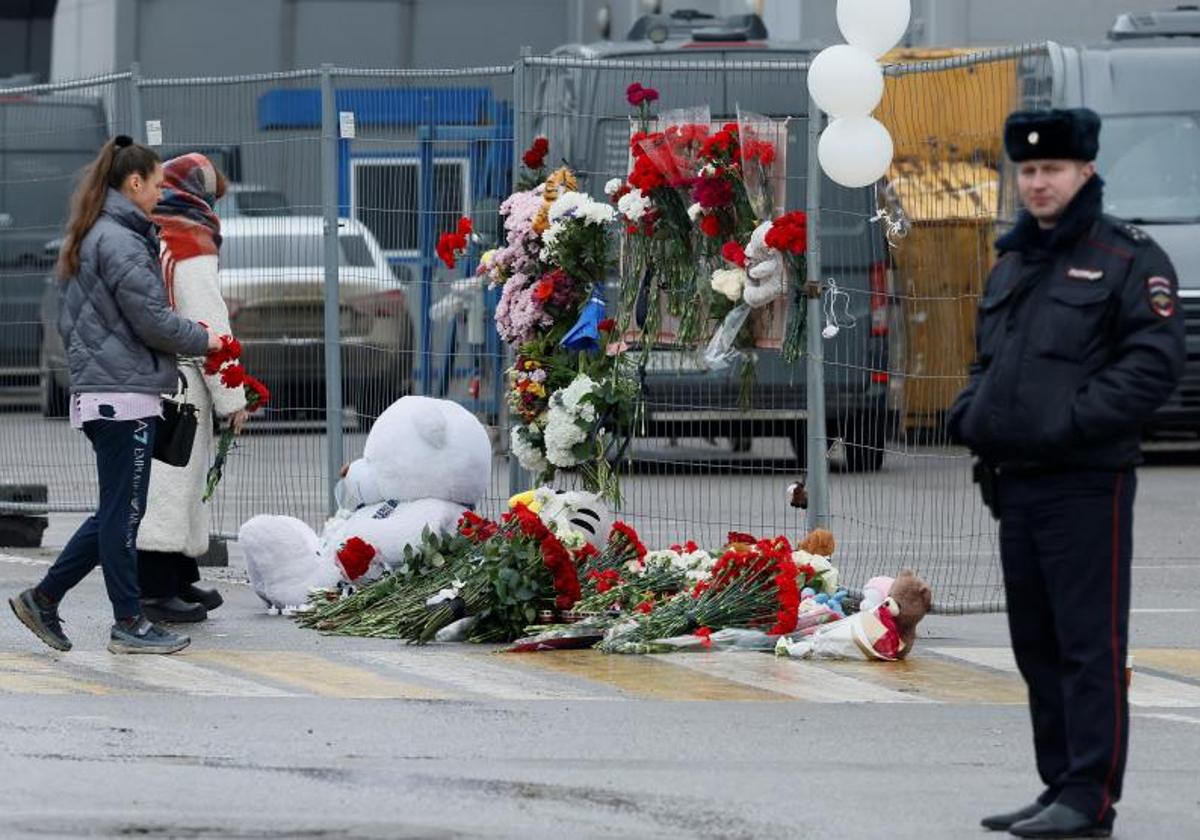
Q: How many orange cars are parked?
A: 0